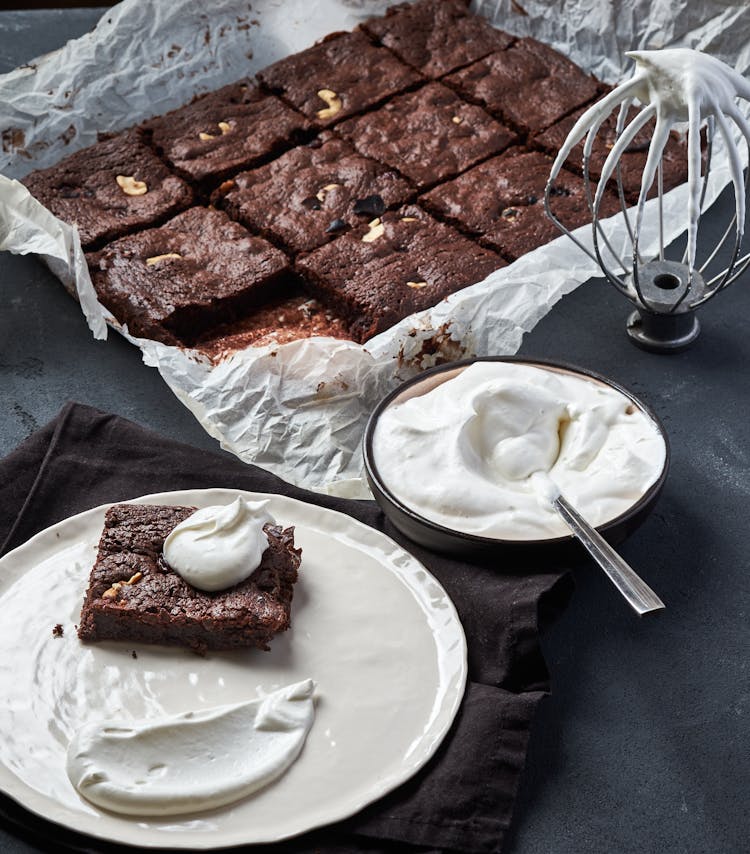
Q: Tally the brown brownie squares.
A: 12